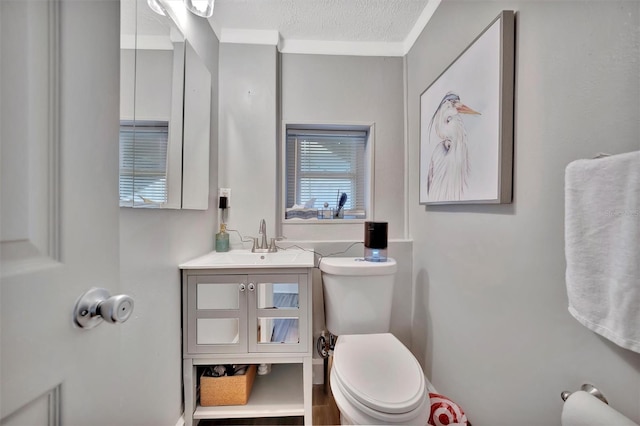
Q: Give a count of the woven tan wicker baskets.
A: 1